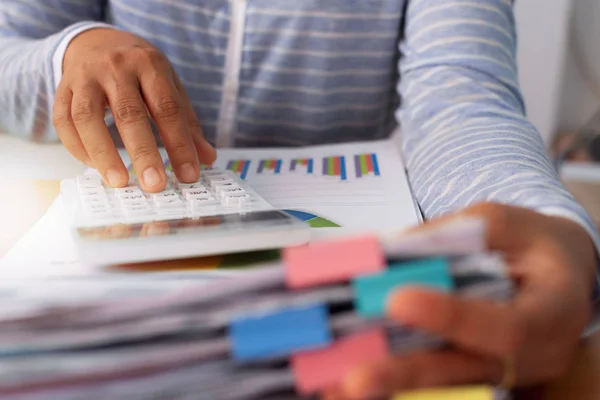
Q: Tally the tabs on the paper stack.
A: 5